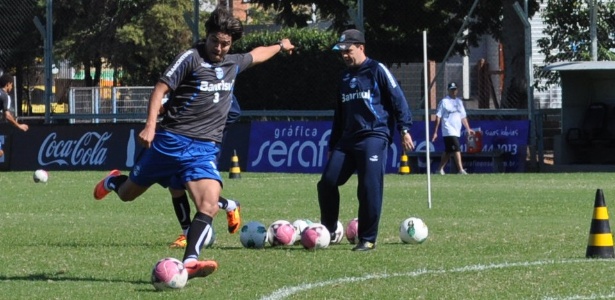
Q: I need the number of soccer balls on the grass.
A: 10